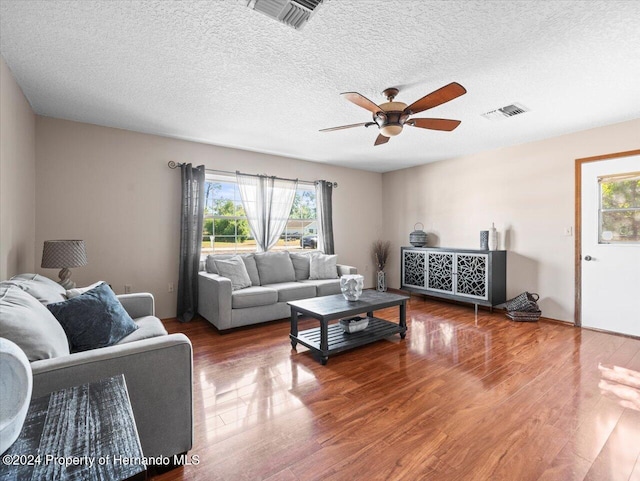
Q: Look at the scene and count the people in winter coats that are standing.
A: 0